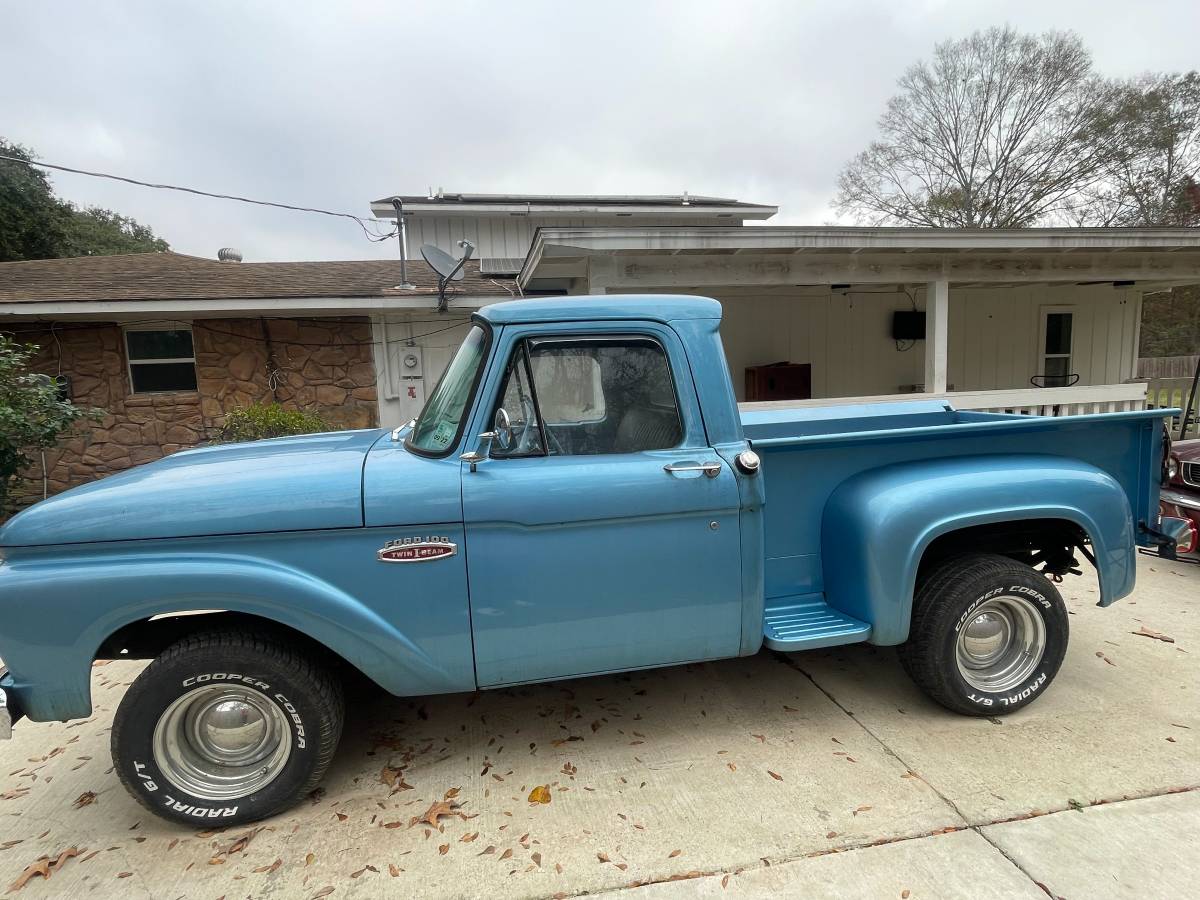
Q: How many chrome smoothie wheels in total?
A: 2